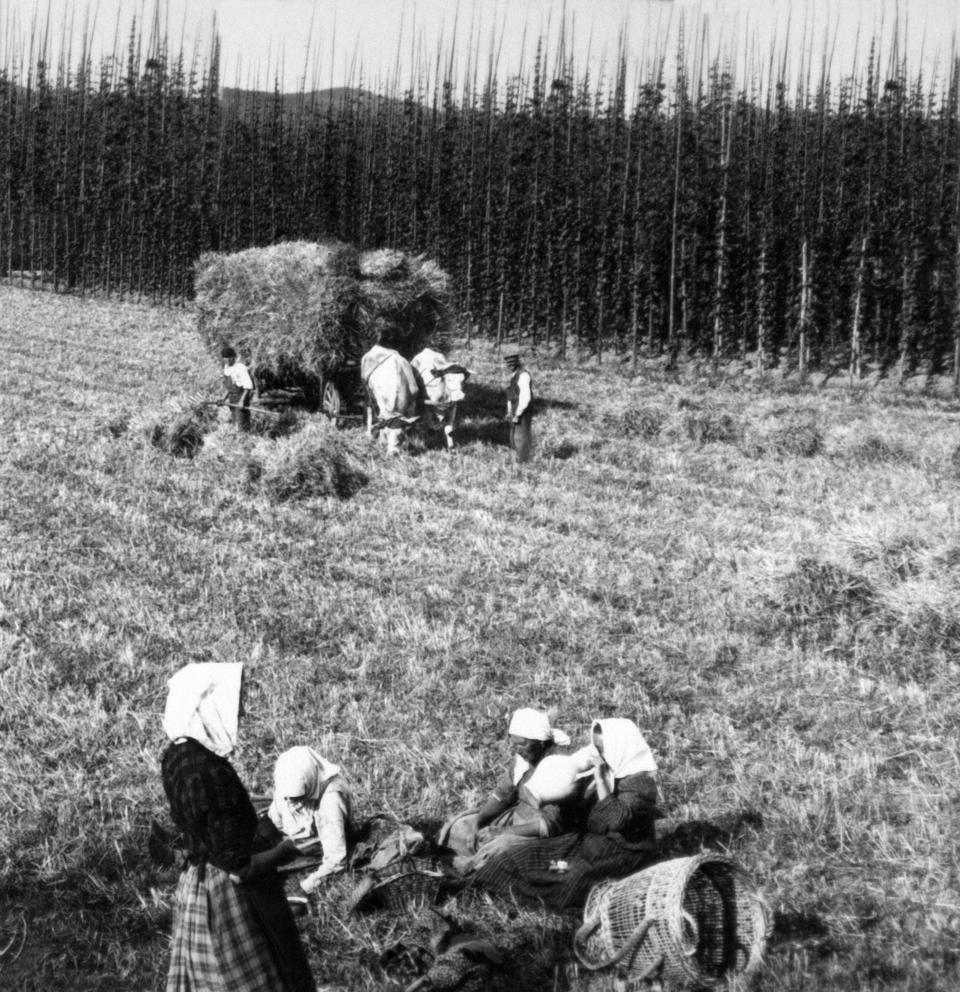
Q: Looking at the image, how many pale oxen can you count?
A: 2